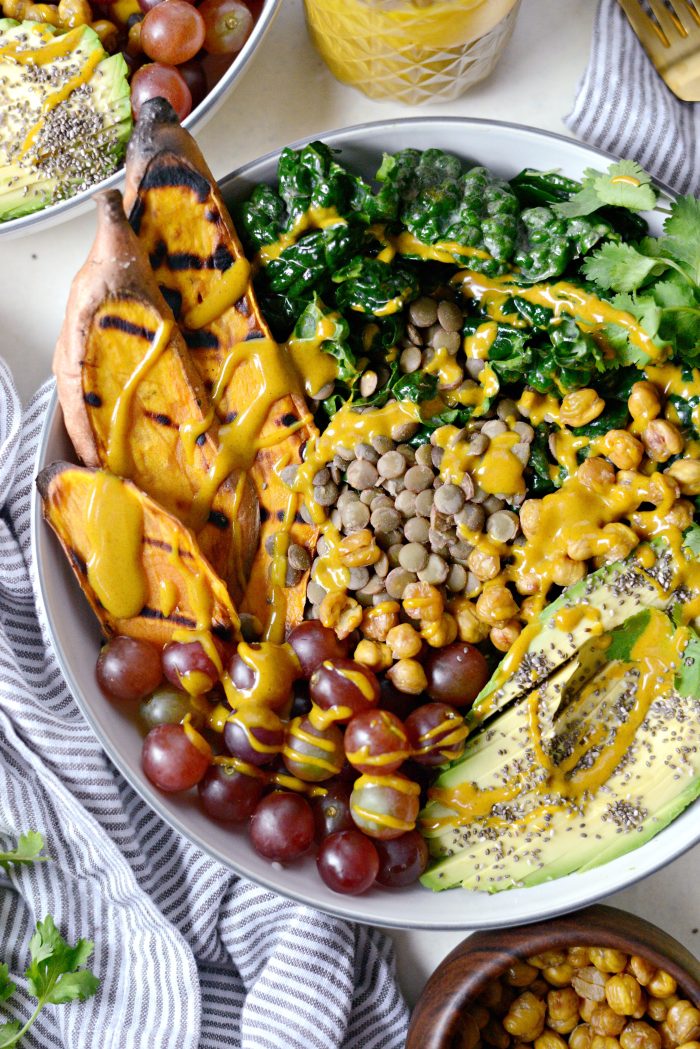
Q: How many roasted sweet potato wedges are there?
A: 3